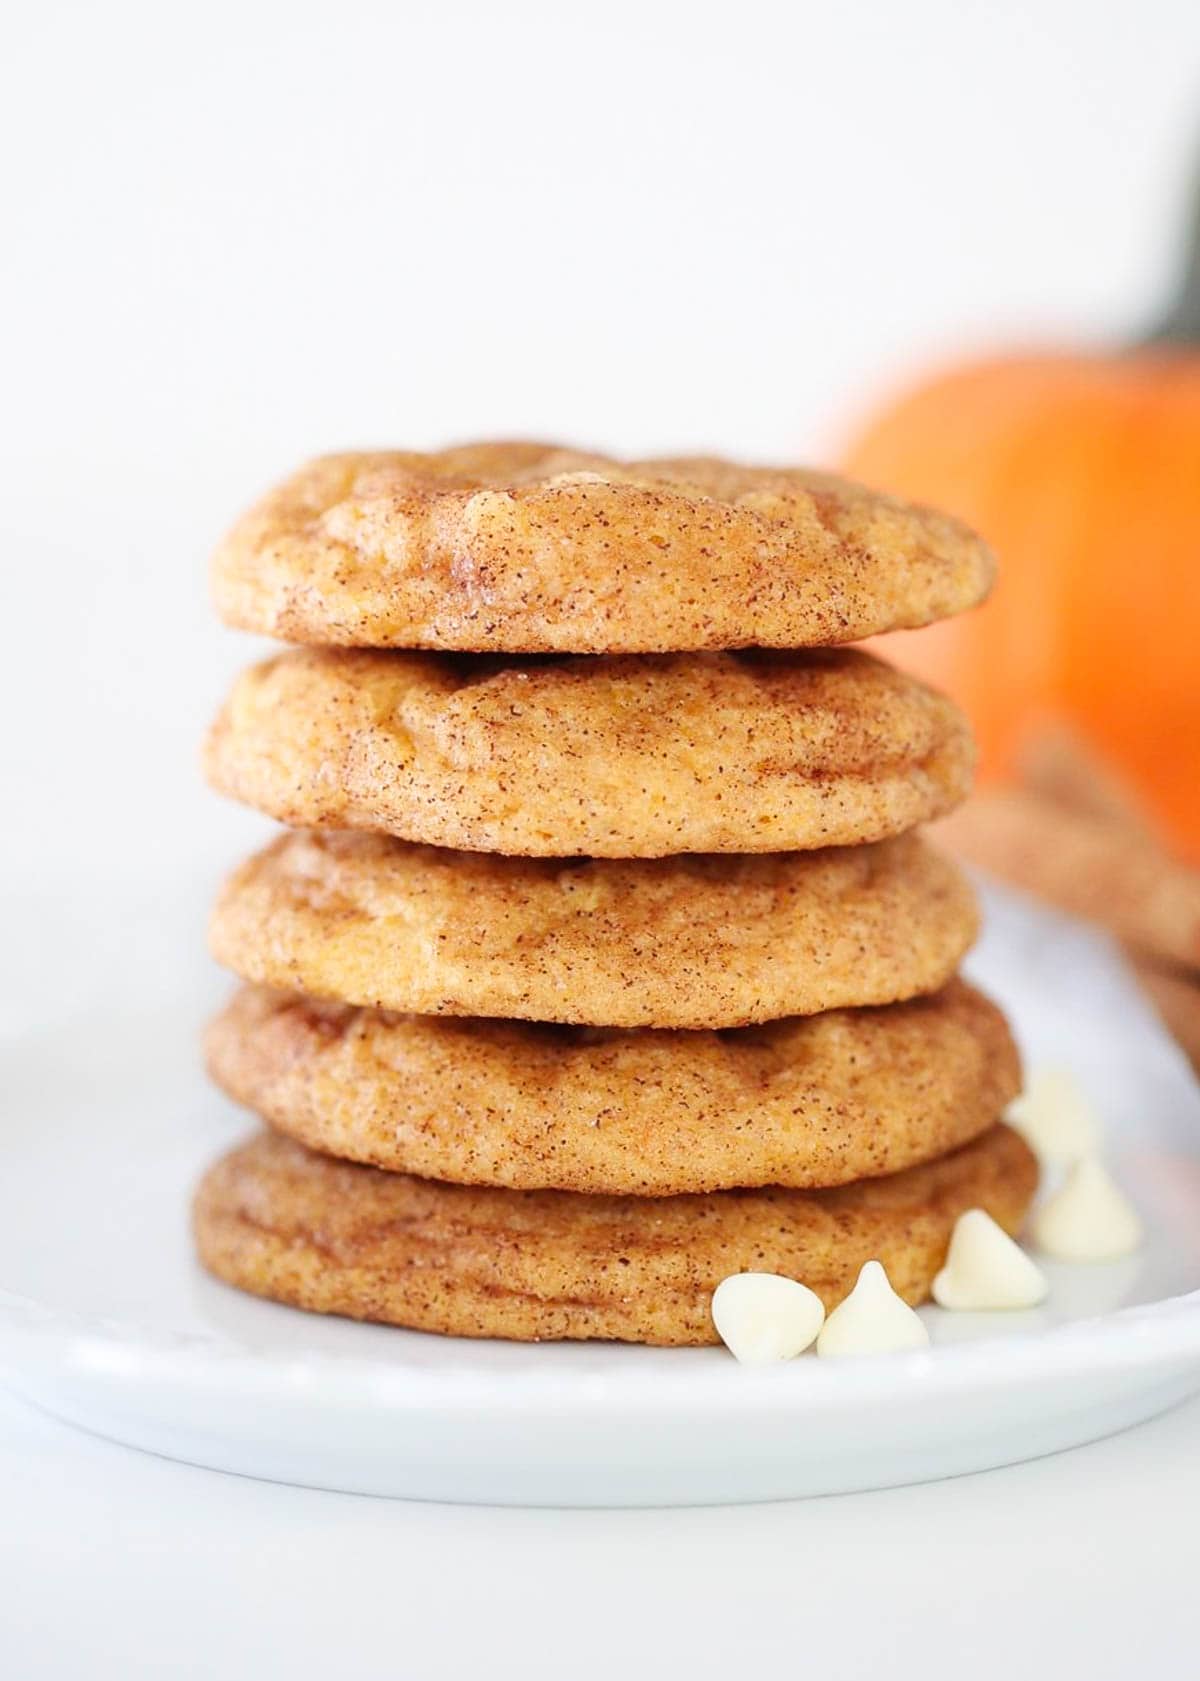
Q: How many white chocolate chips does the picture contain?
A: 5